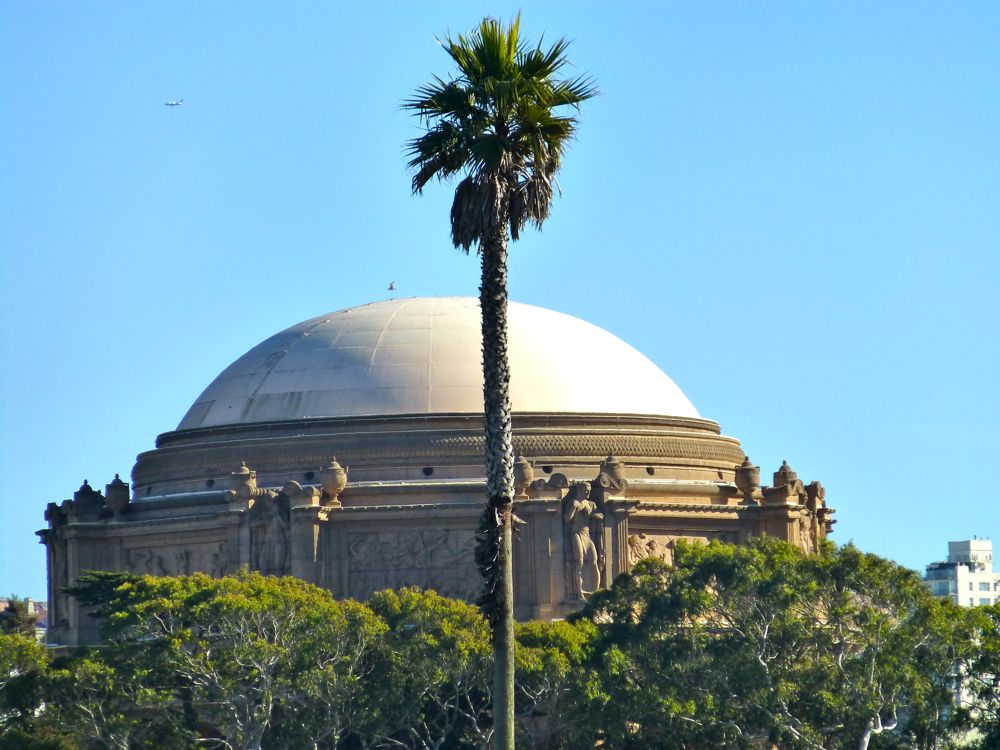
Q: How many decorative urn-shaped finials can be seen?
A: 8